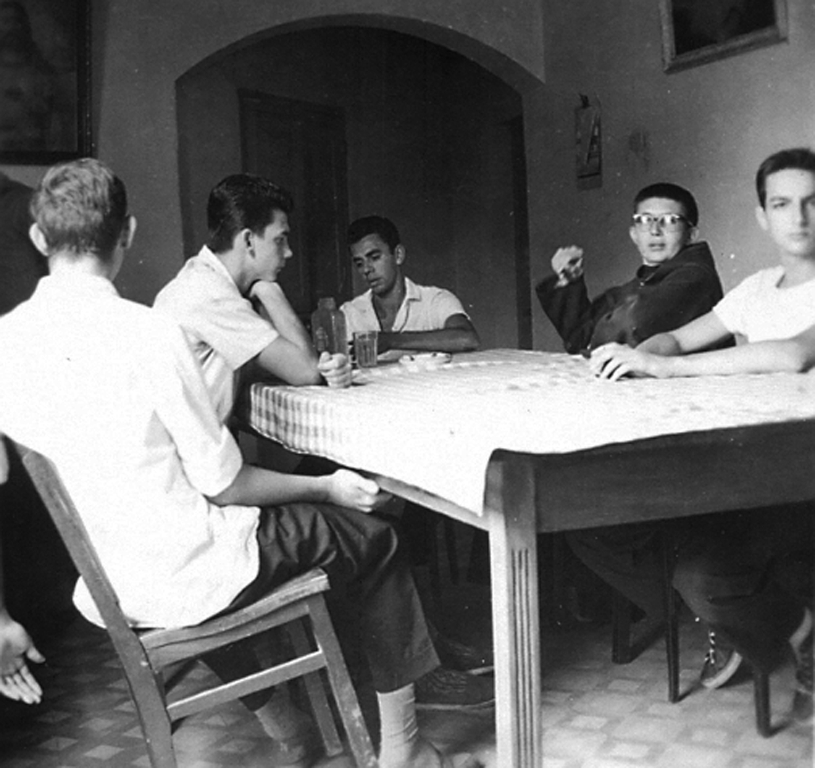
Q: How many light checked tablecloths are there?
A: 1